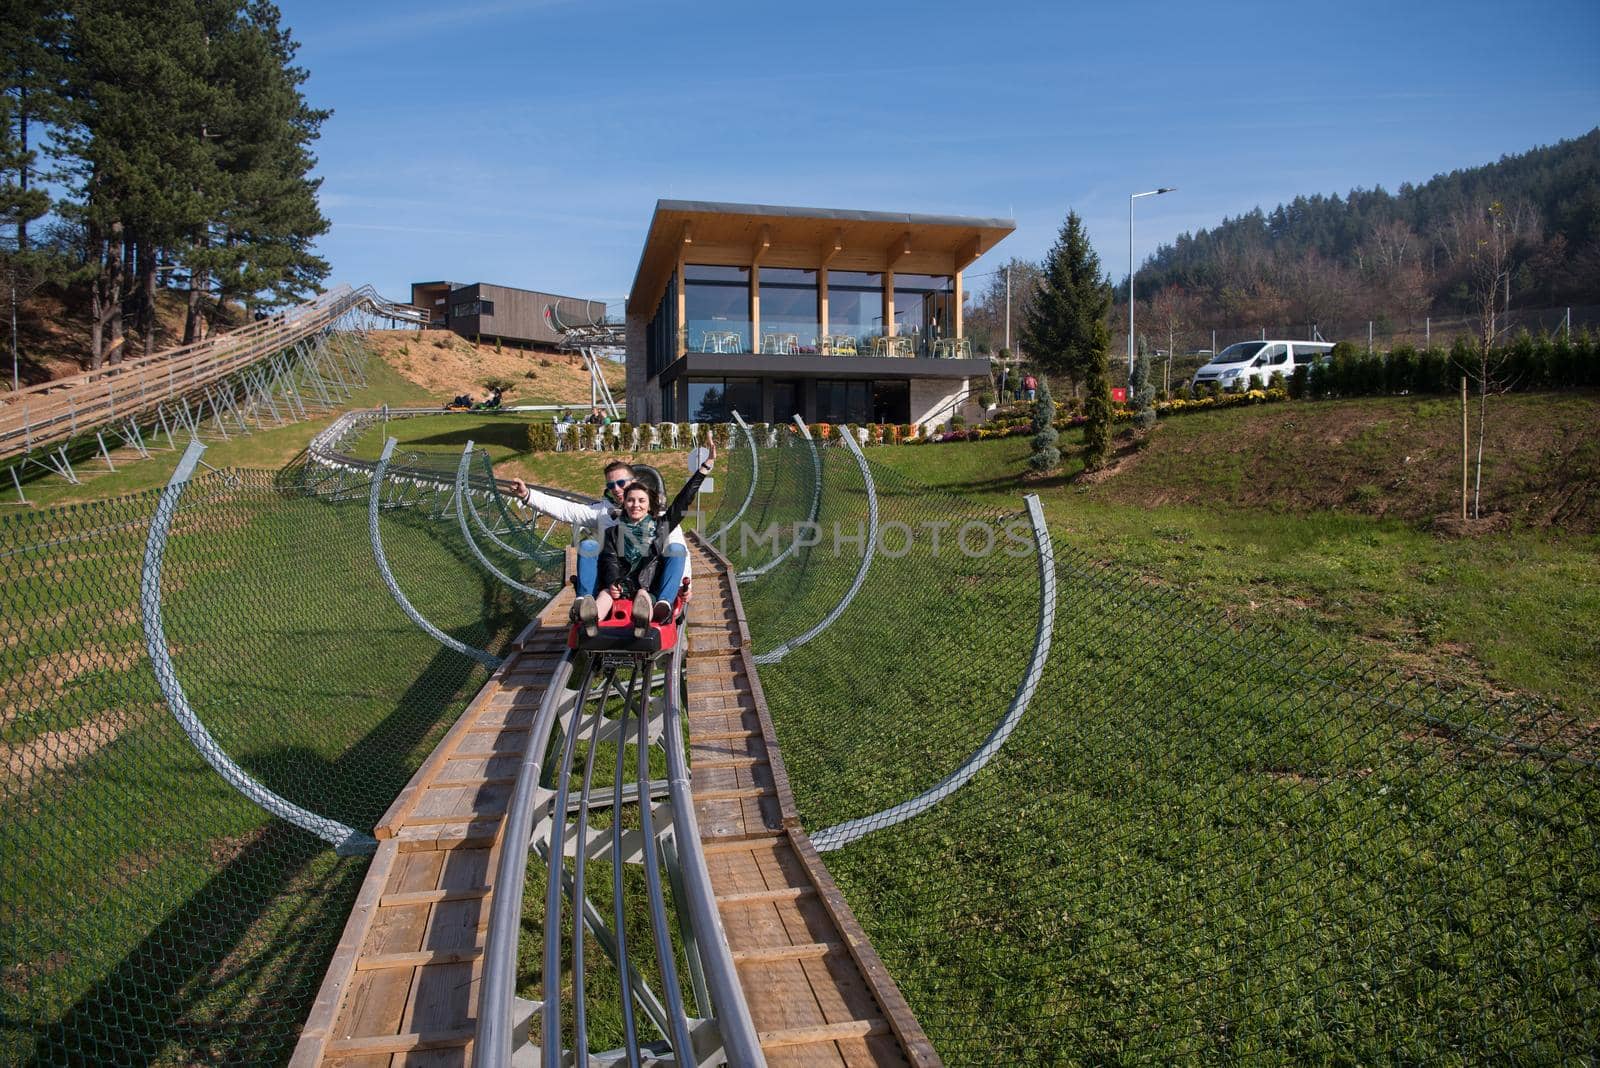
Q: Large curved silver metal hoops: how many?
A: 8